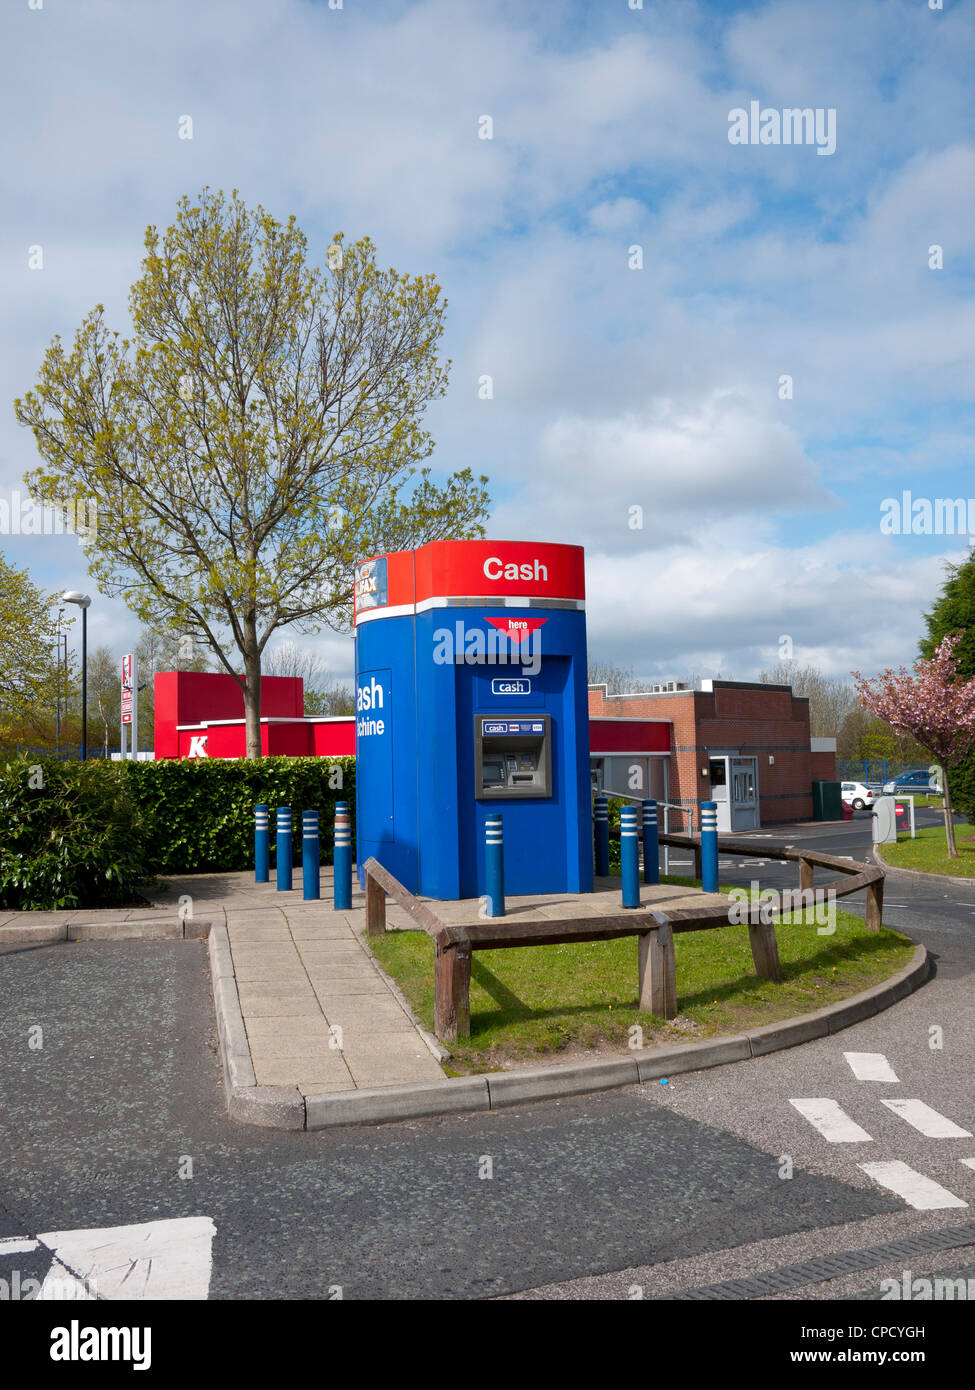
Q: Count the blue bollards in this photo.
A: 9